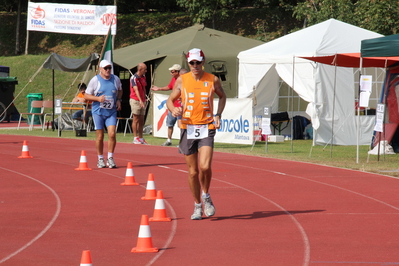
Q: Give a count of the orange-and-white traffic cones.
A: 7